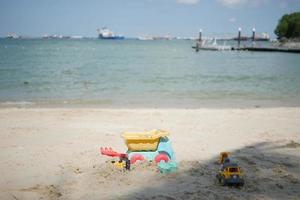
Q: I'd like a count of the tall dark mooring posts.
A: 3